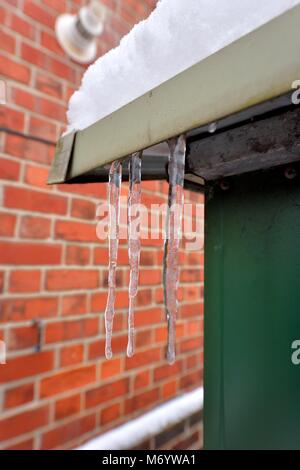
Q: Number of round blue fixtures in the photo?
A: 0